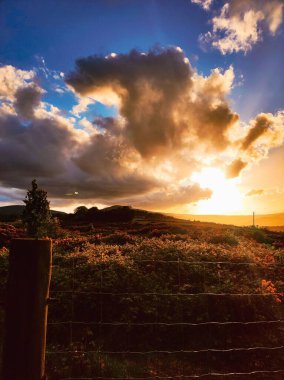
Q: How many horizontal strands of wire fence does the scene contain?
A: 5